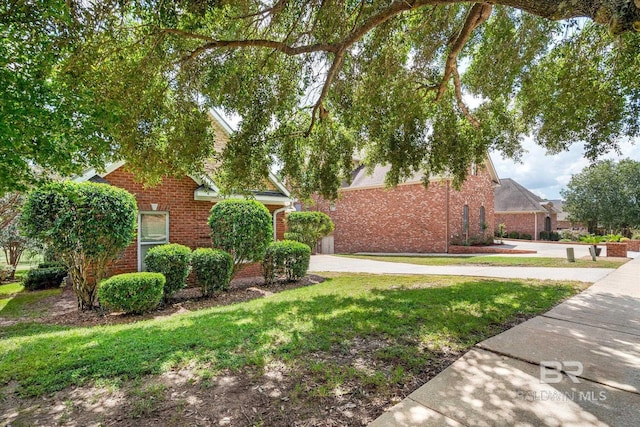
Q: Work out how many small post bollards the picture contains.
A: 2